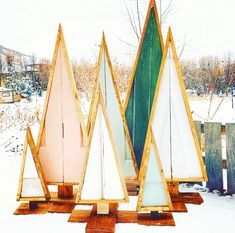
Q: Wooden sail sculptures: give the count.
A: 7